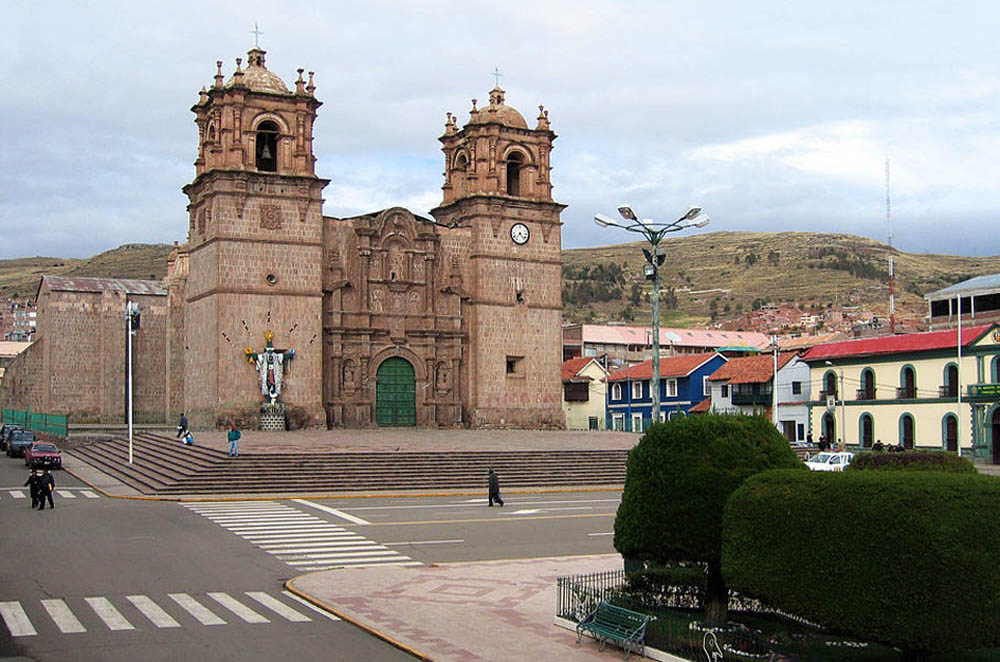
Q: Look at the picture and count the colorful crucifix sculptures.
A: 1